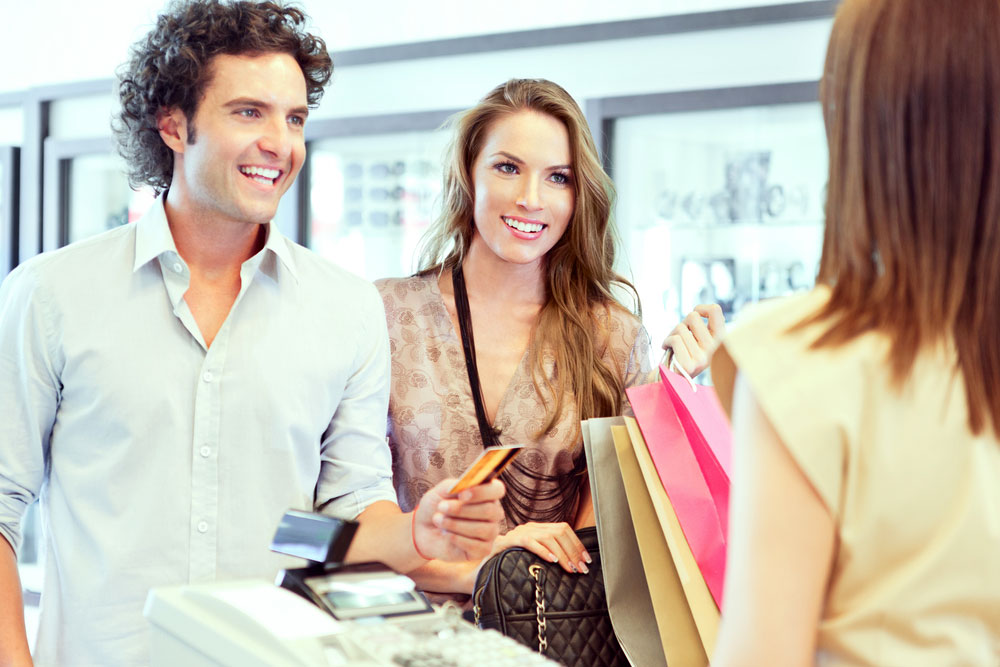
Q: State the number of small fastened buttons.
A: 3